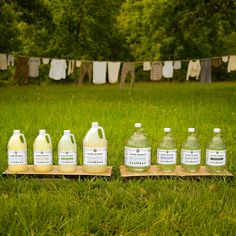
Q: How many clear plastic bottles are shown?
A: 4